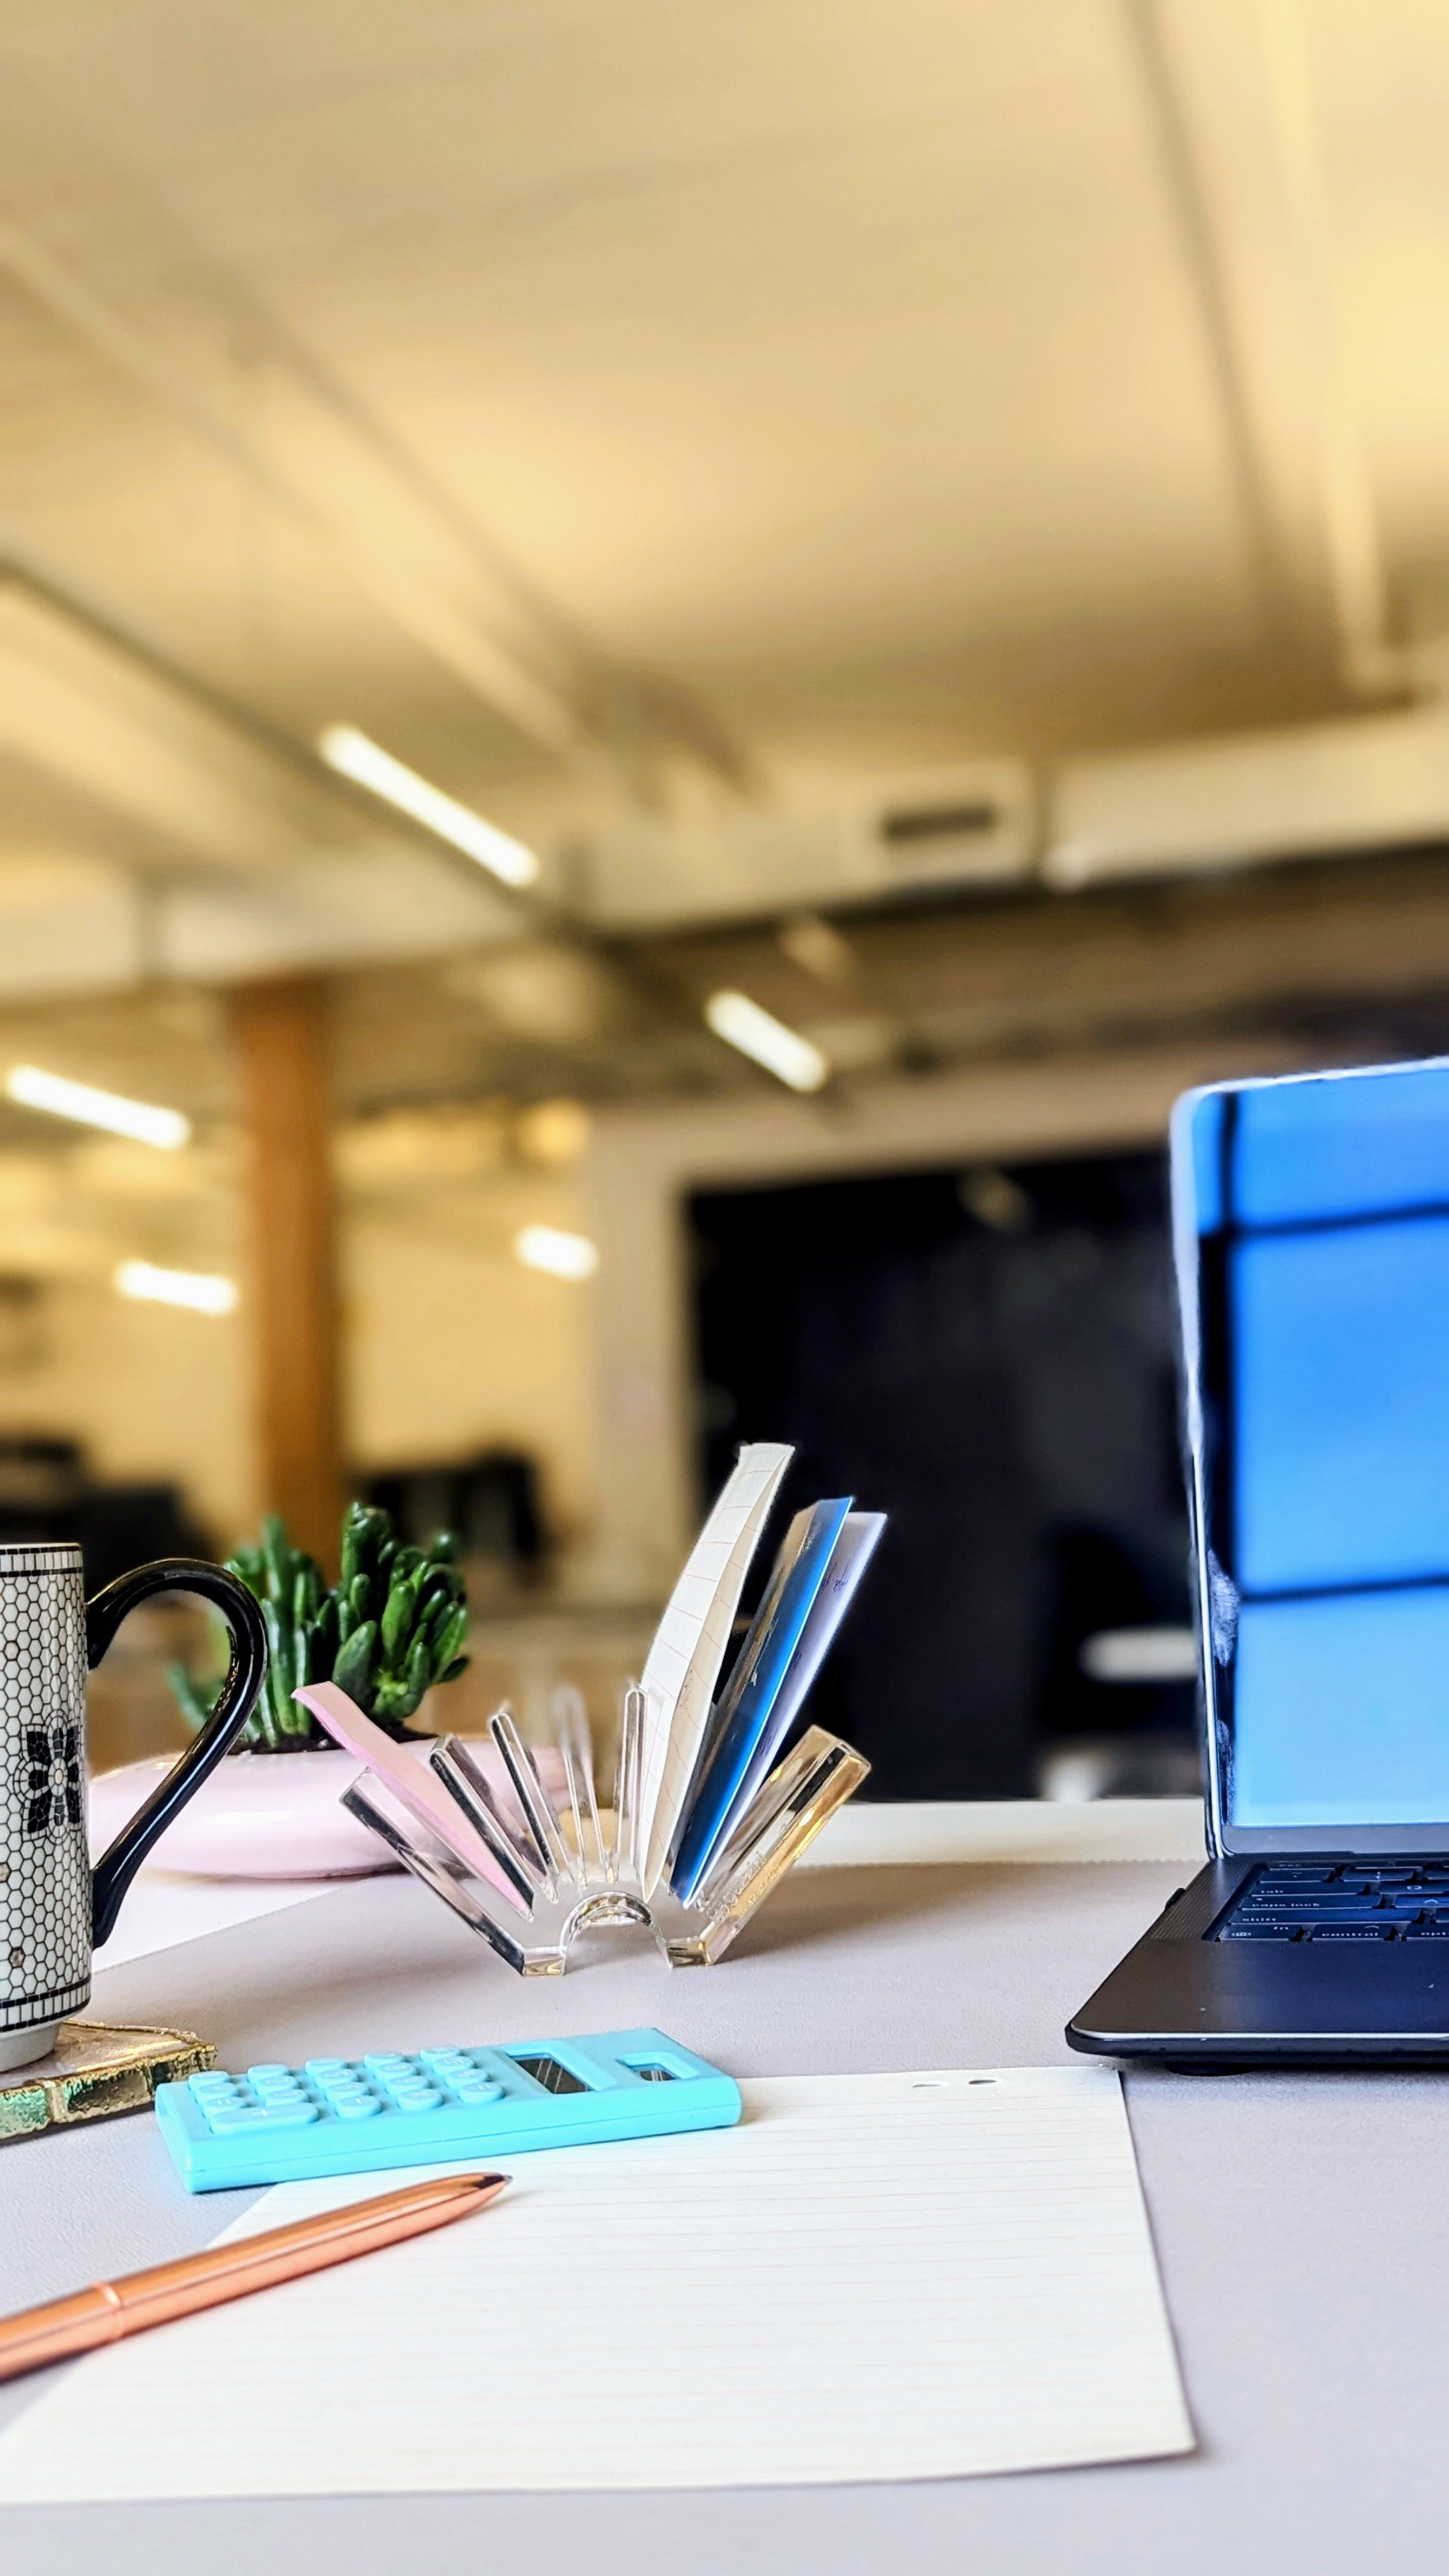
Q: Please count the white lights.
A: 5